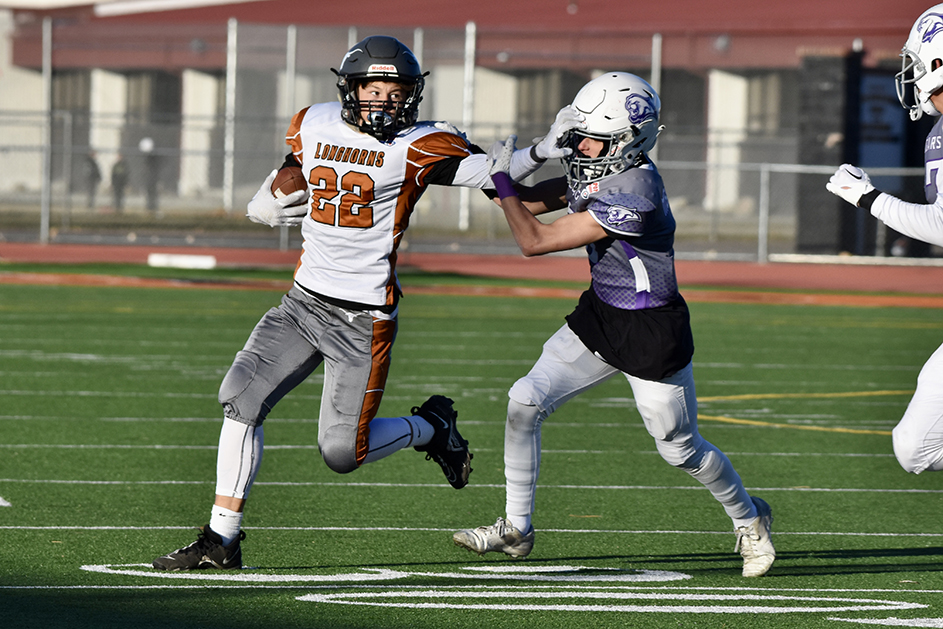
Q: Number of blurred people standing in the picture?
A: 3